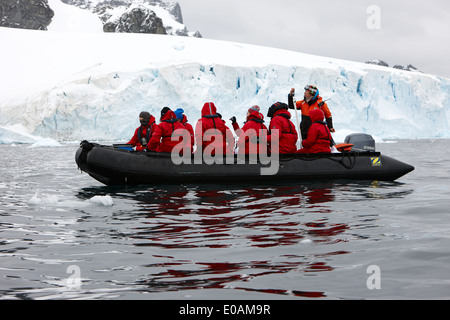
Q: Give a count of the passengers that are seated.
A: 8